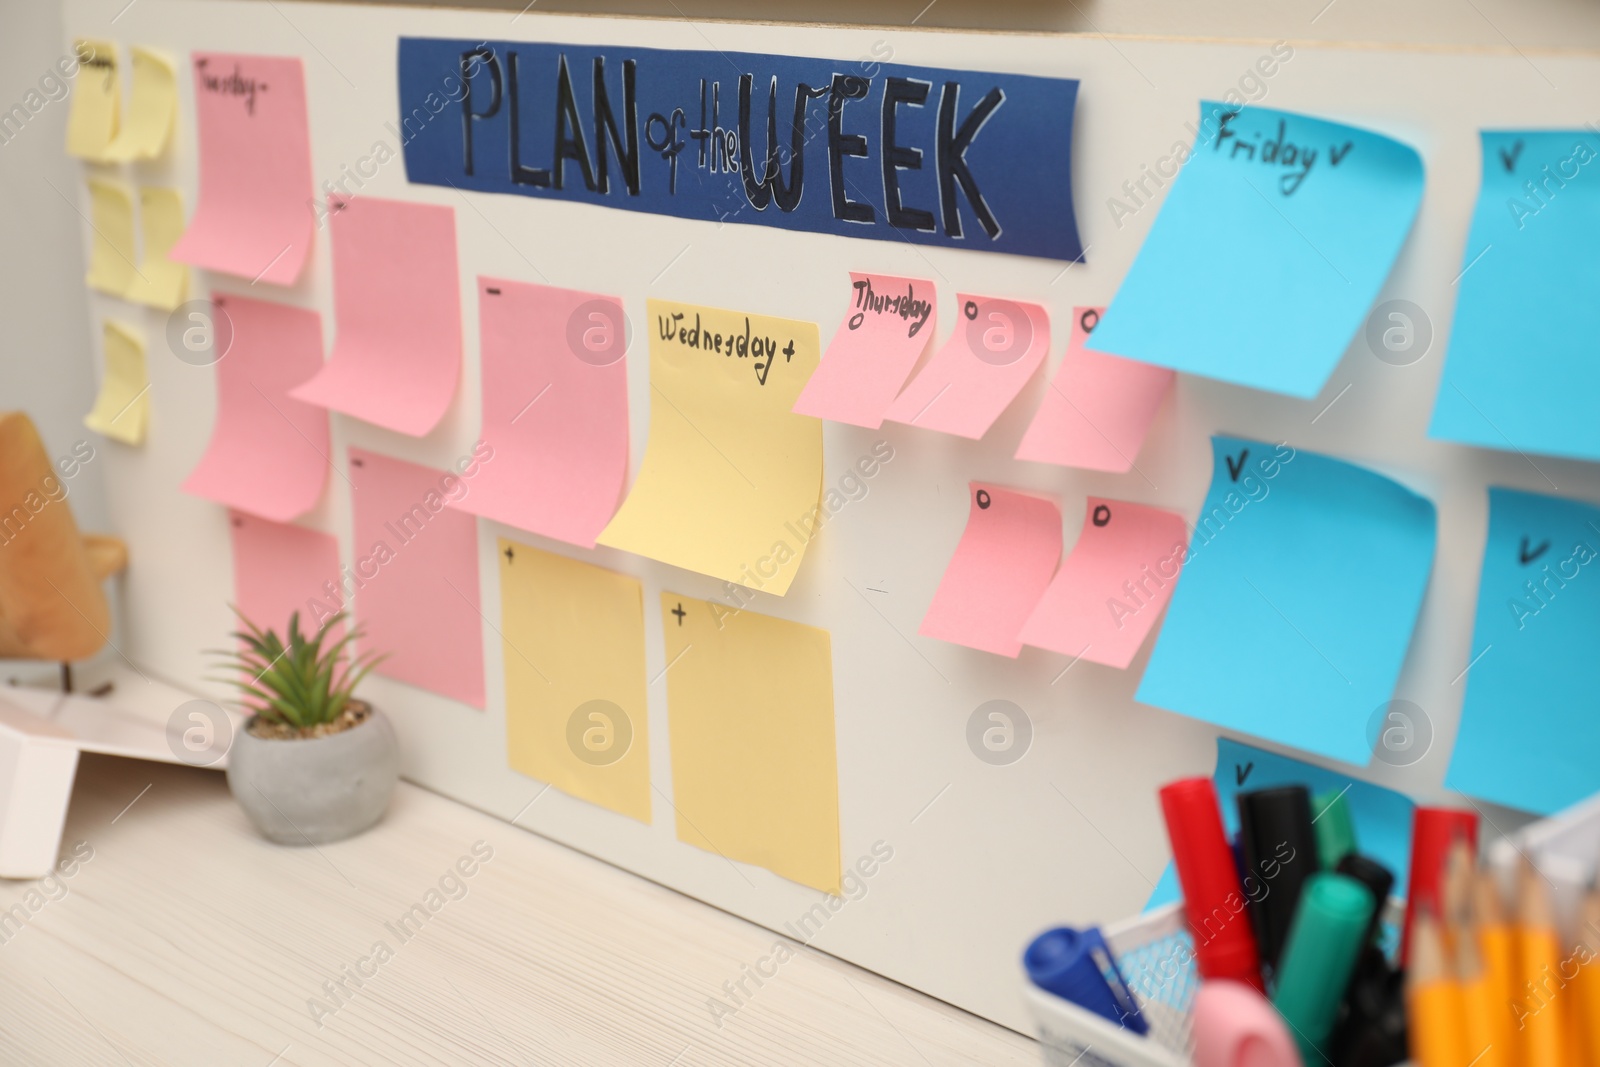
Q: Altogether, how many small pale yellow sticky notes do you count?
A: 5